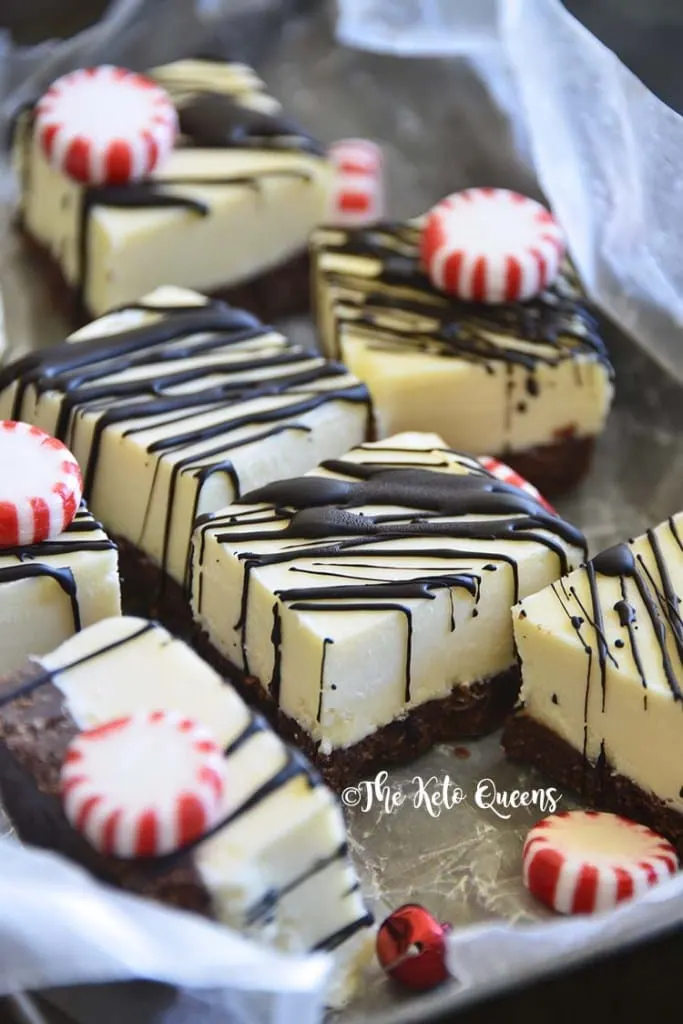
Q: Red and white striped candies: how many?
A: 7